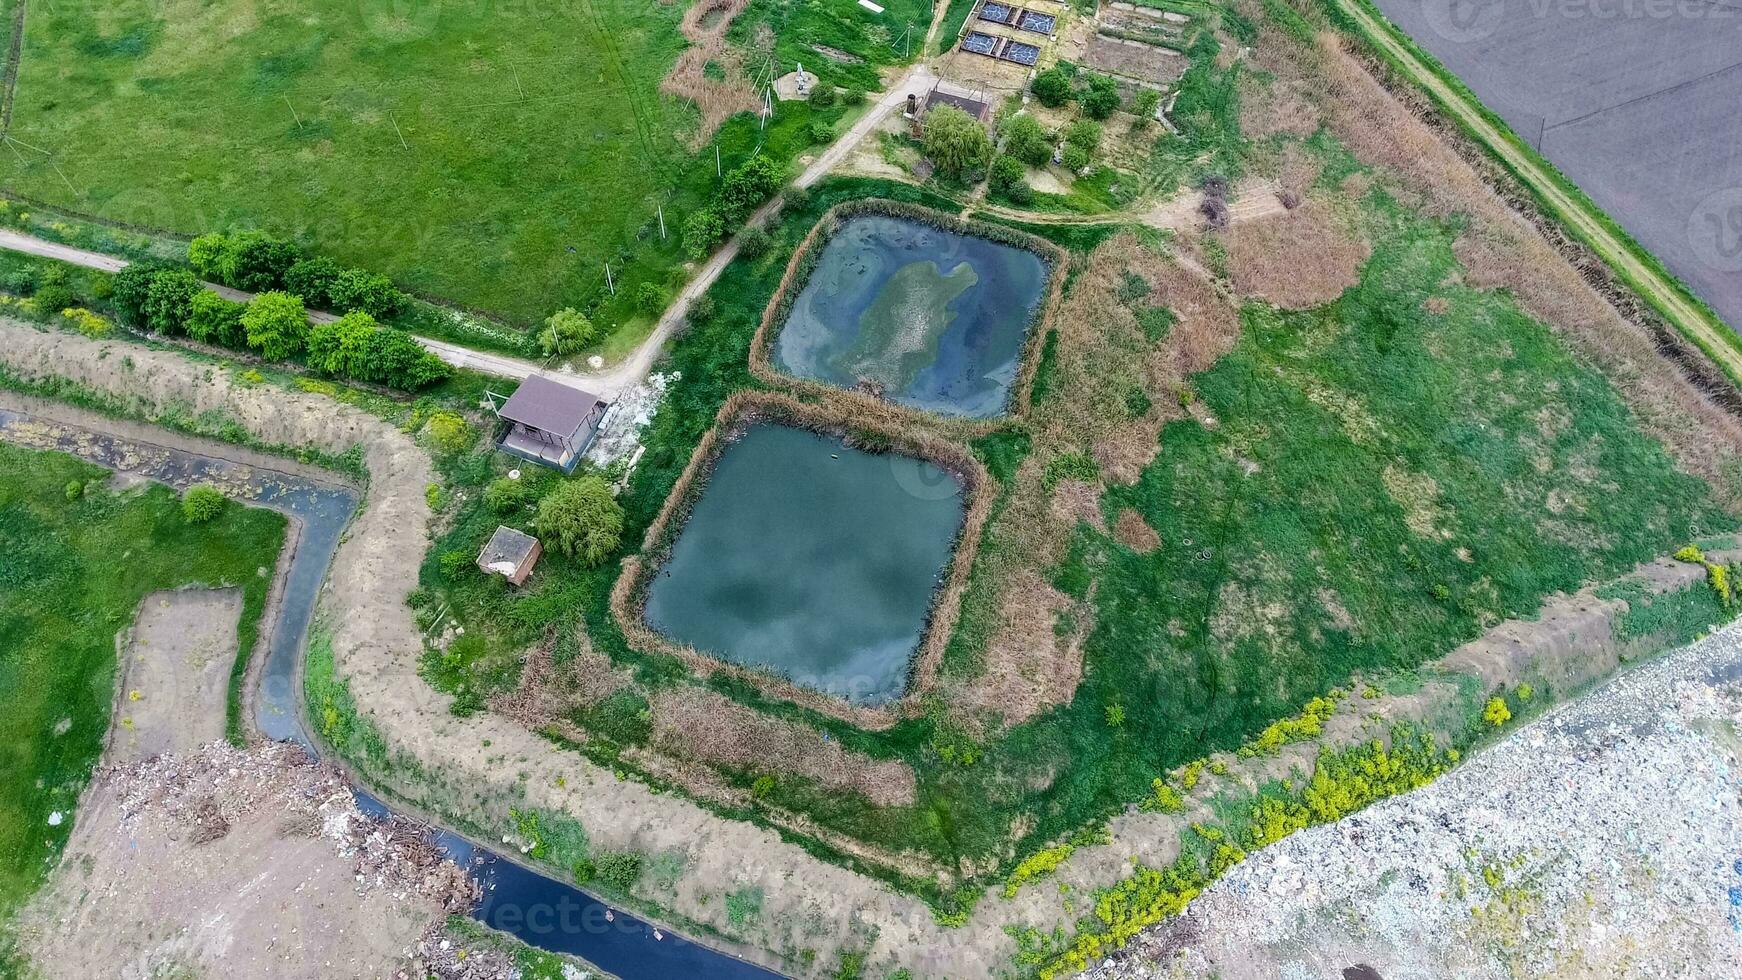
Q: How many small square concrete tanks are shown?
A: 4